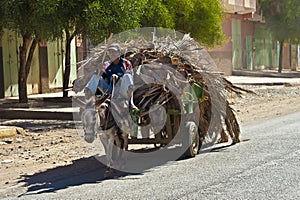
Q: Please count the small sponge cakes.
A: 0